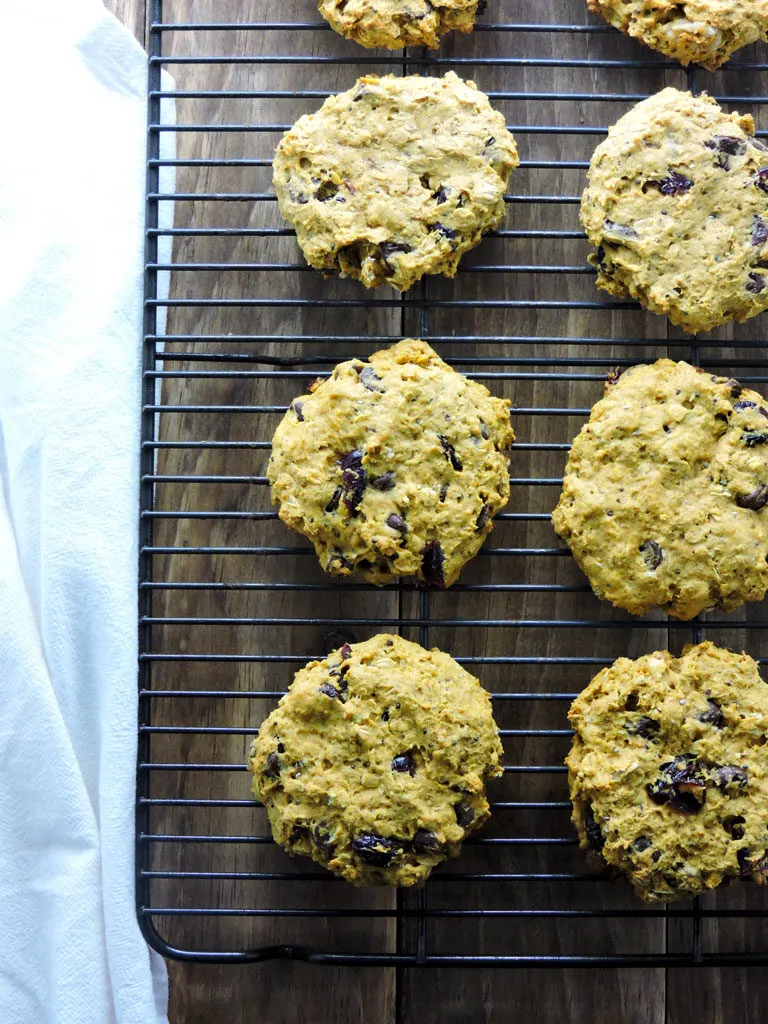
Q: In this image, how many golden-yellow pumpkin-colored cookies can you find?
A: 8